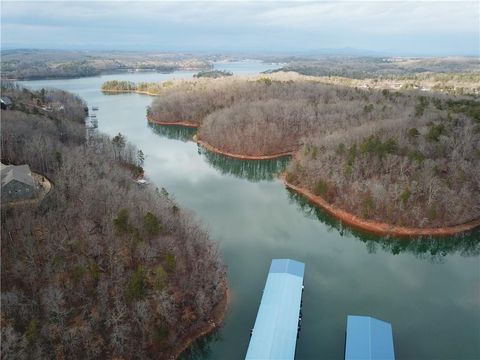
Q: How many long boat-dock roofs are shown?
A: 2